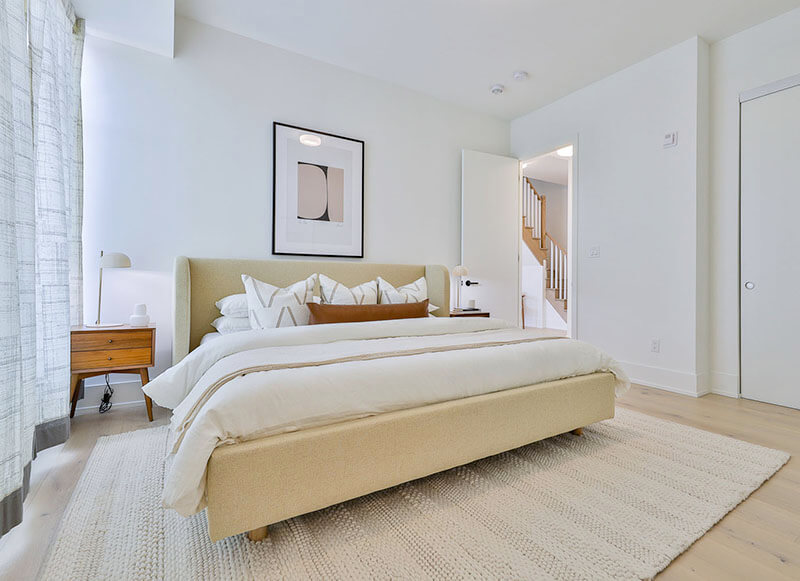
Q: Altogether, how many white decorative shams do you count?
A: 3